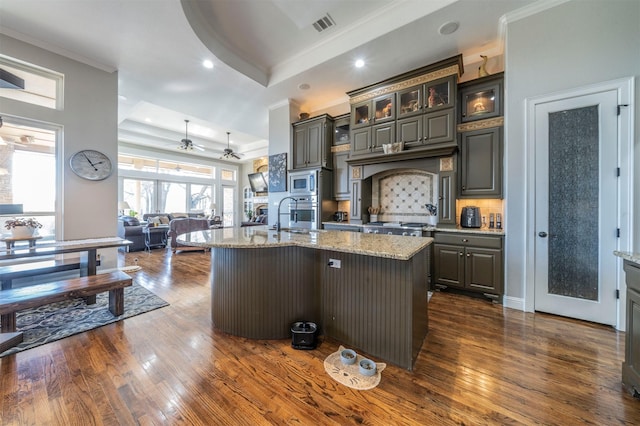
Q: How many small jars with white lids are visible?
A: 0